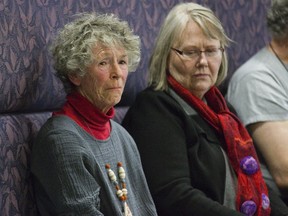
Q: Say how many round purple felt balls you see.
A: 3